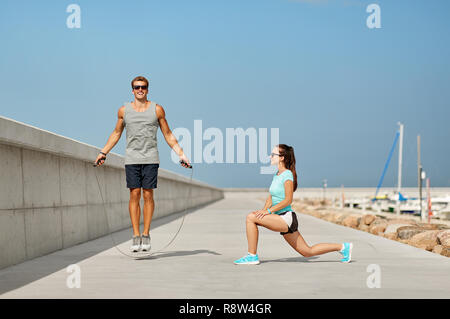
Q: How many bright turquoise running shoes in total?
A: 2